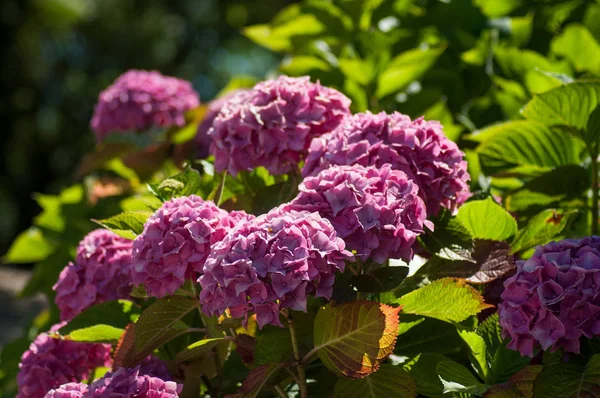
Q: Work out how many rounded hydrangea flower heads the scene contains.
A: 11